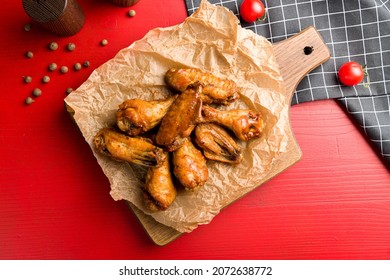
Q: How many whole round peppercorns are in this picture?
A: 15